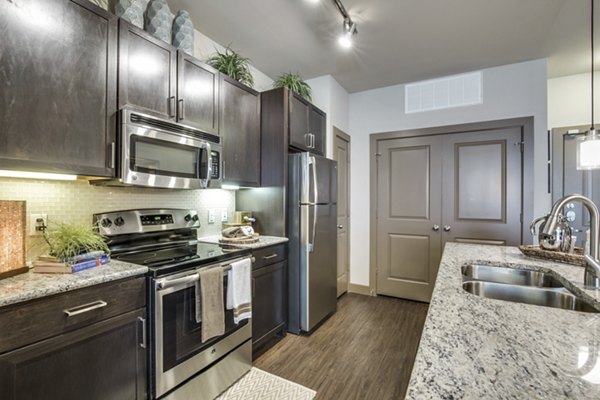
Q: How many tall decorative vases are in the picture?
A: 3